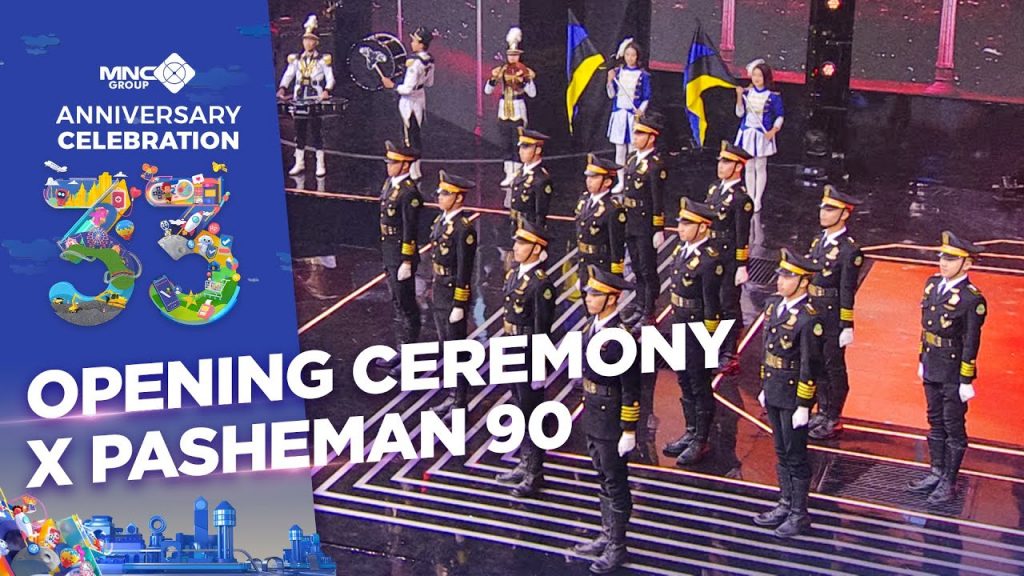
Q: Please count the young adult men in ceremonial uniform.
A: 12